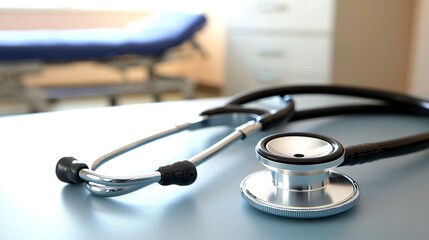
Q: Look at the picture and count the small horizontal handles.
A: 3